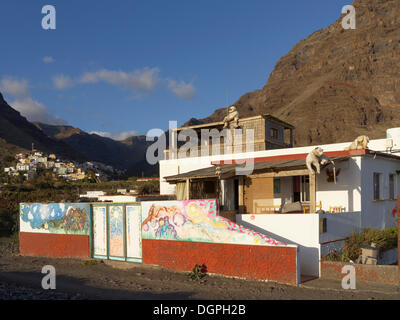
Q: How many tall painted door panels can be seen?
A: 3